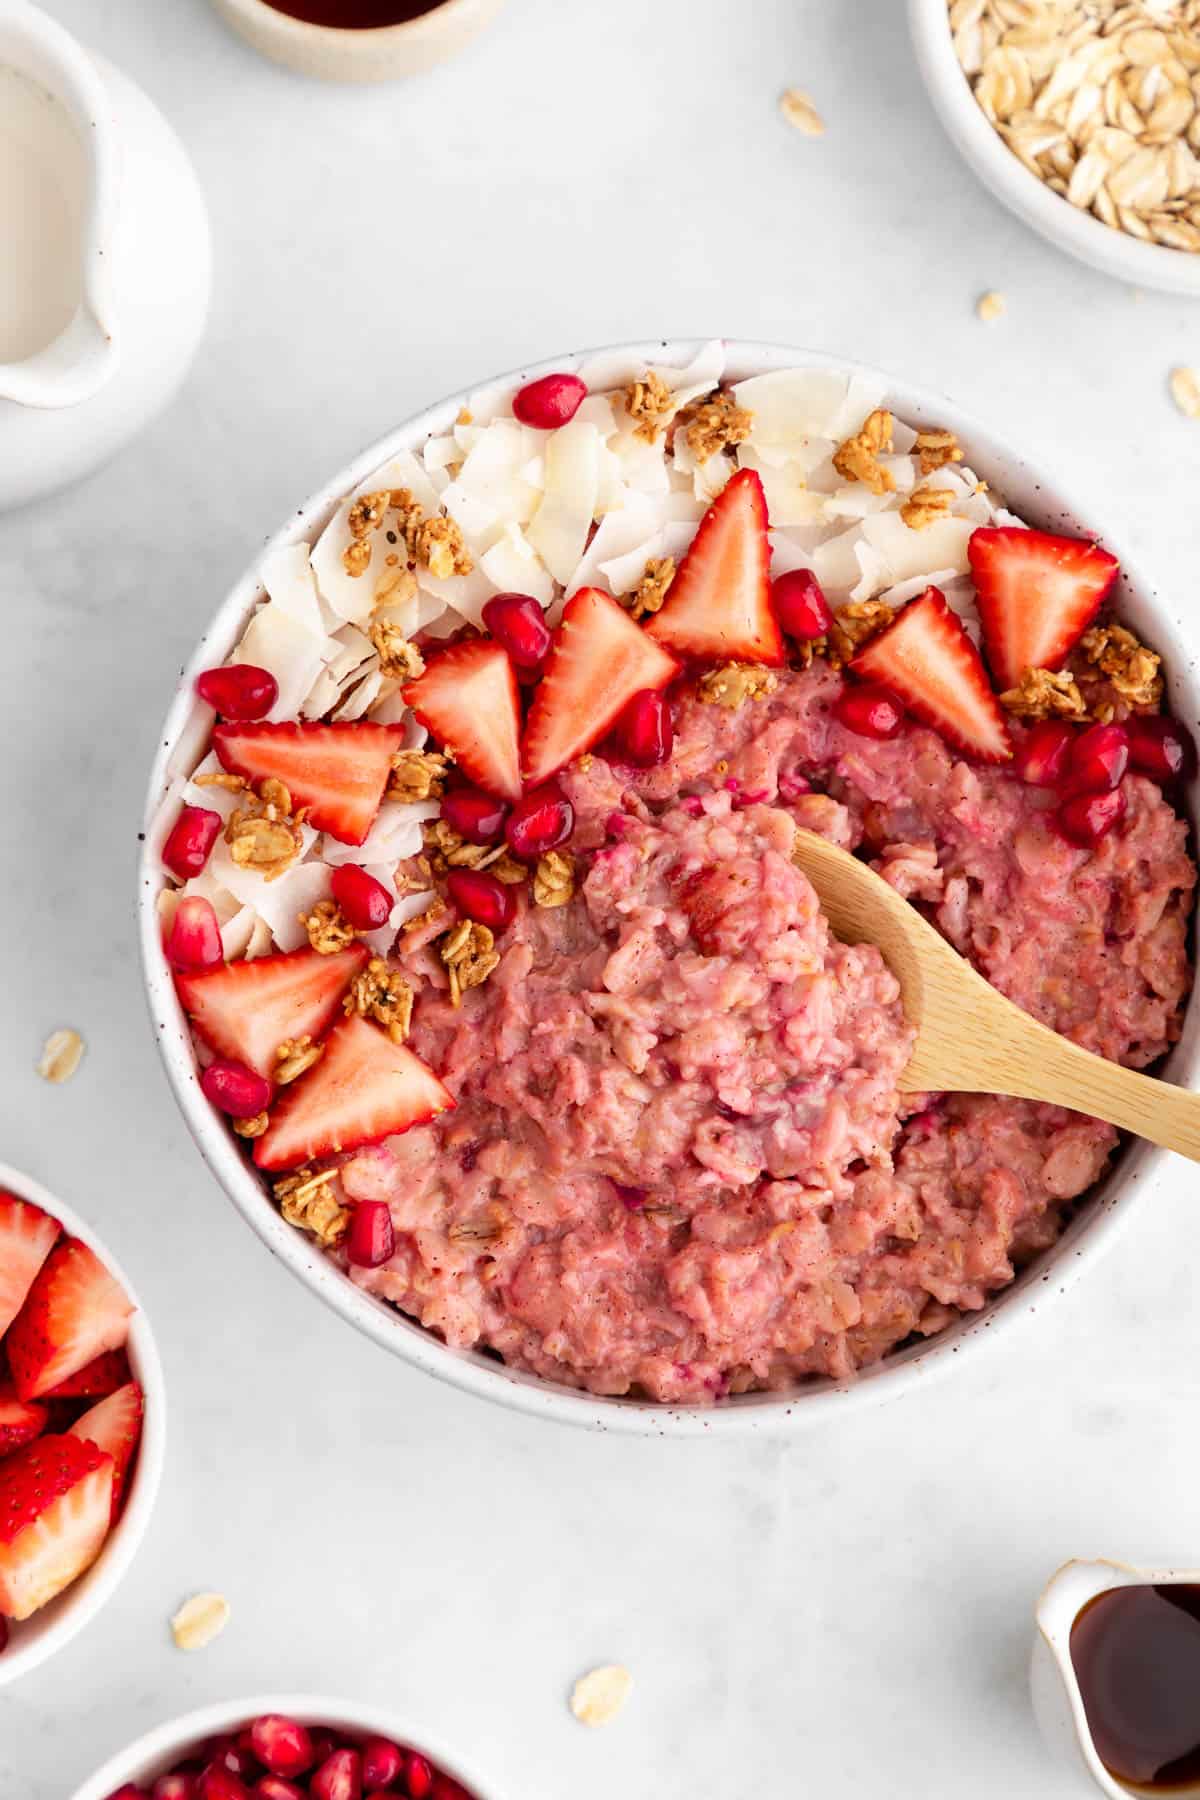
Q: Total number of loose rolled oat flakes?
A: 6